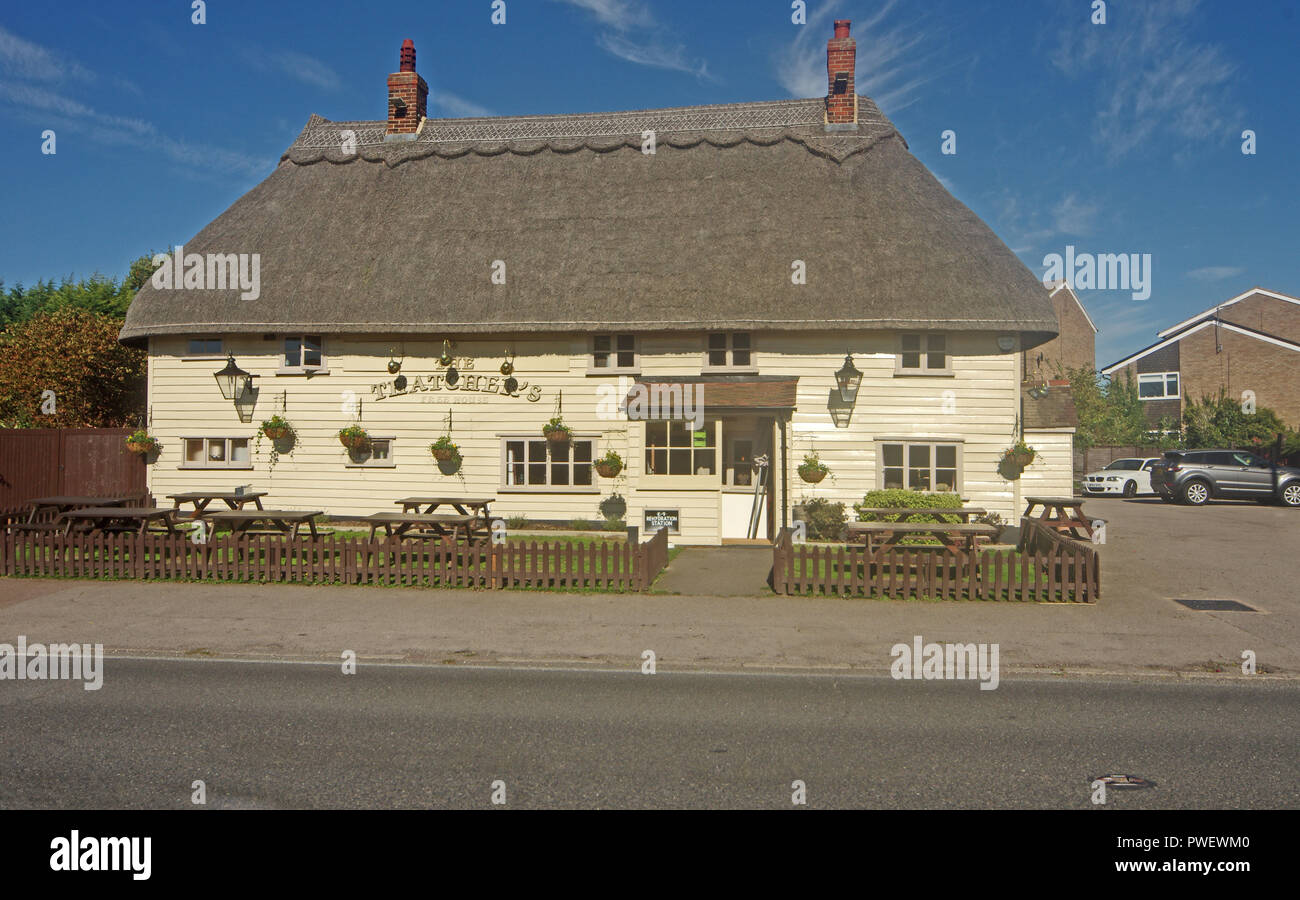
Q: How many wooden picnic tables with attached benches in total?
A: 9